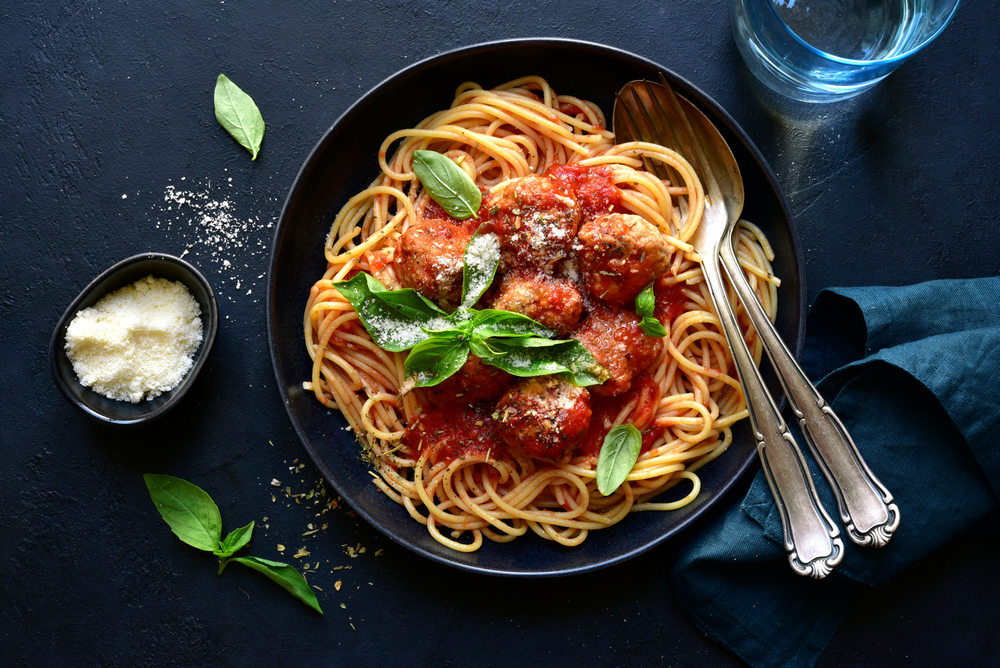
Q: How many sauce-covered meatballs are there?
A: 7